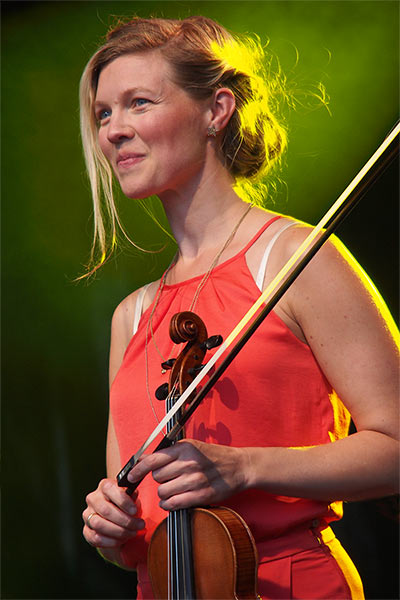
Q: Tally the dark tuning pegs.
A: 4